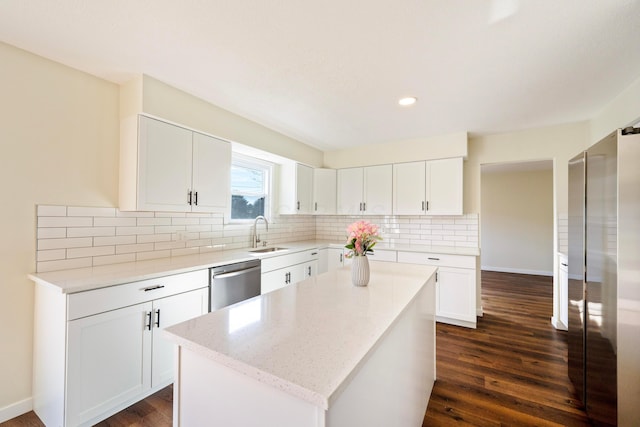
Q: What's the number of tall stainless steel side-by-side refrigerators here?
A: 1